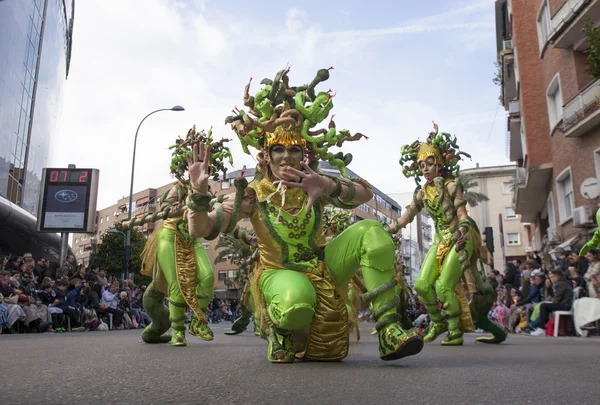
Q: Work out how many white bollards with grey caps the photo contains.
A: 0